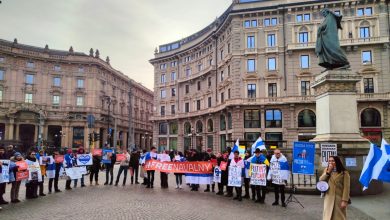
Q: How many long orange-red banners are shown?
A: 1